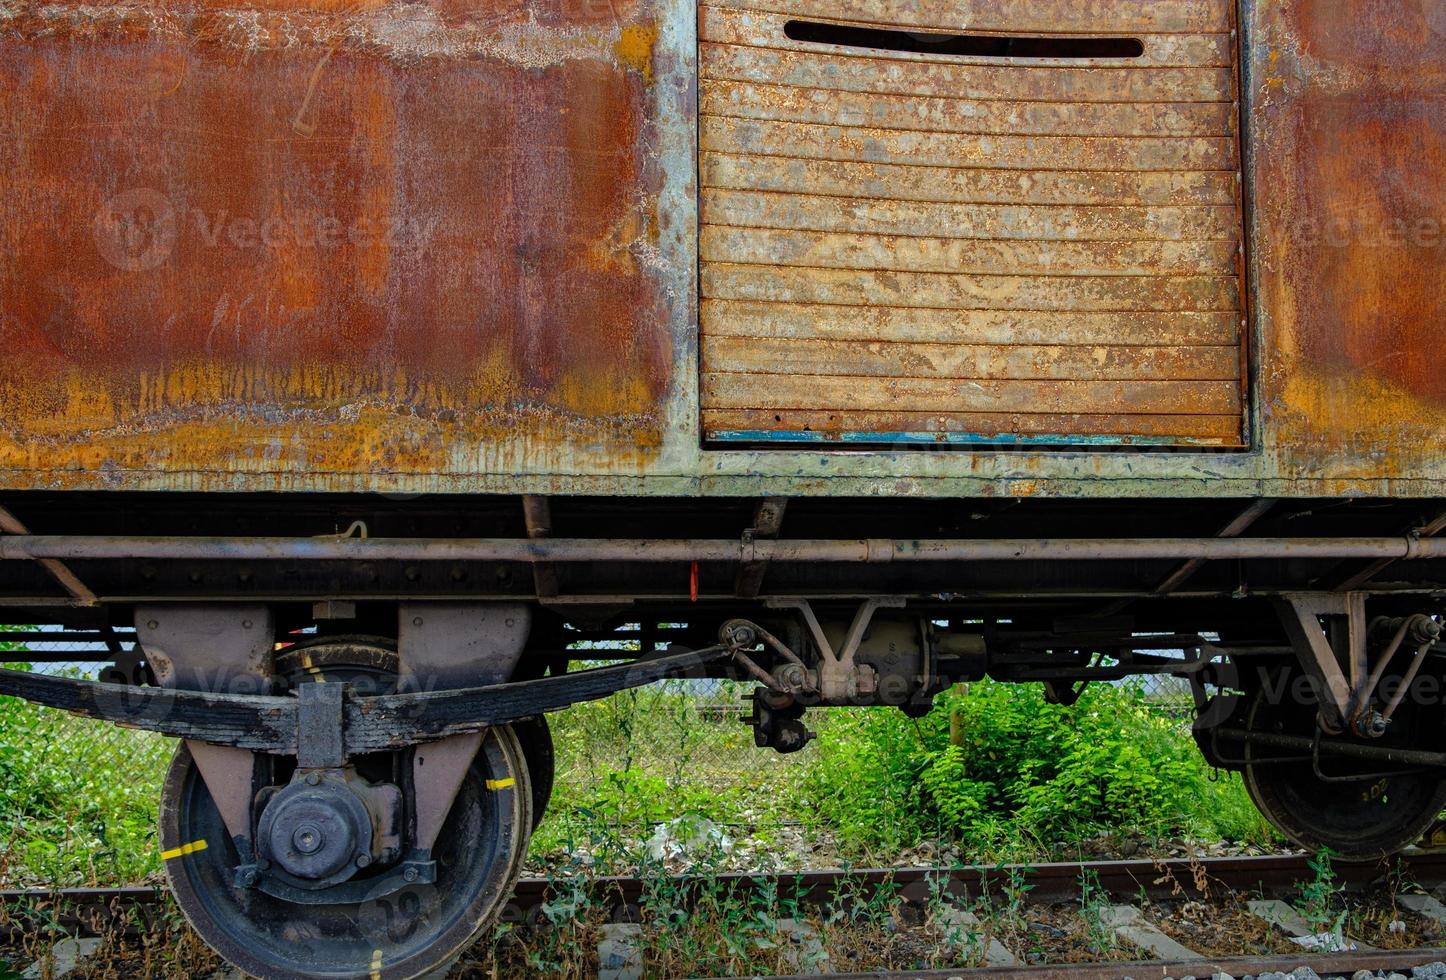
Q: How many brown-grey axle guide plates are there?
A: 2